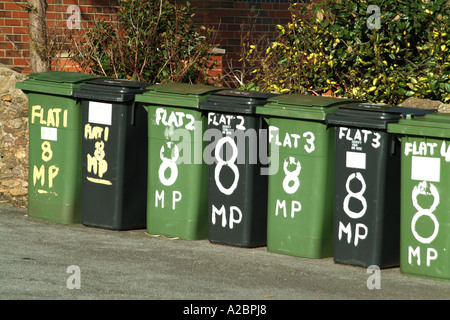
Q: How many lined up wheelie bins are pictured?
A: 7